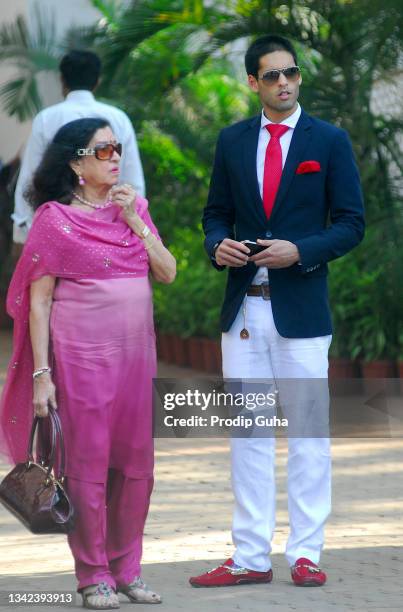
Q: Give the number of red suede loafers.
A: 2